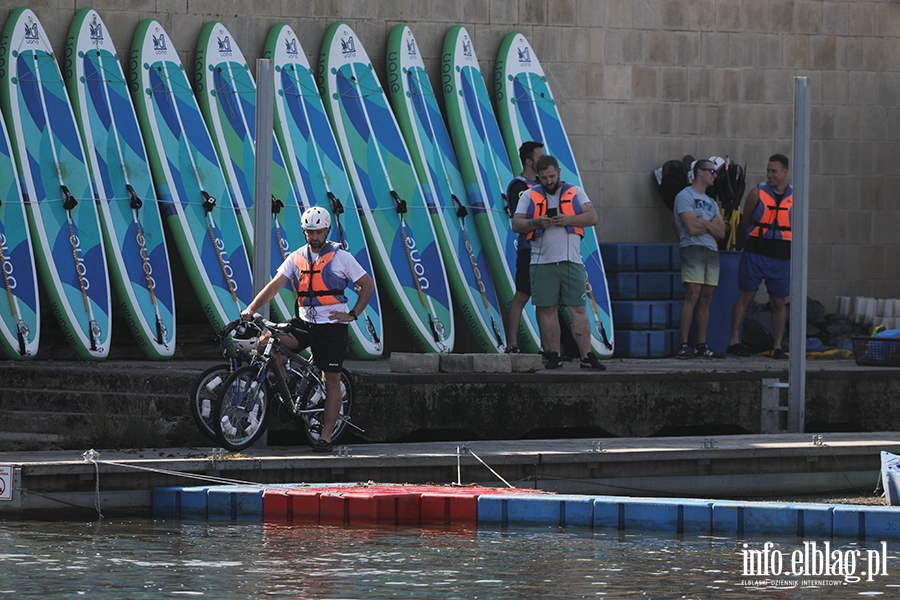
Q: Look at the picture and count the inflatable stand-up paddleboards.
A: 10